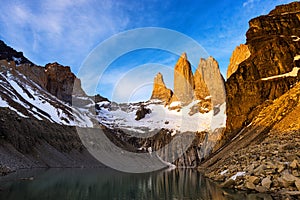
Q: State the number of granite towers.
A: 3